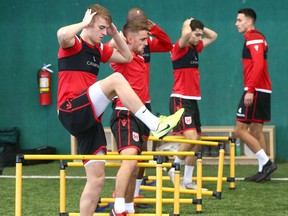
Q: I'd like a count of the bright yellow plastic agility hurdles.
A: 5